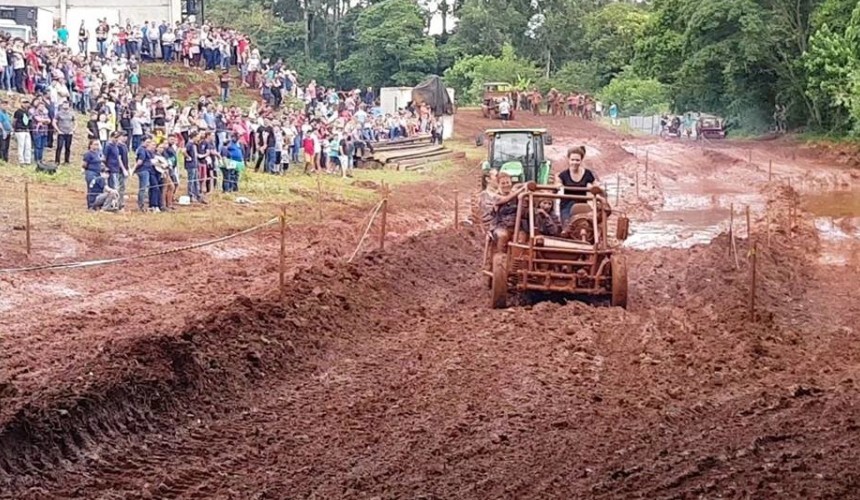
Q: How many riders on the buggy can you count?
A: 4